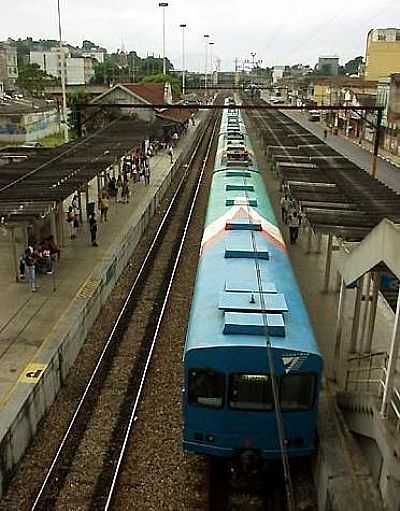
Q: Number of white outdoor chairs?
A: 0